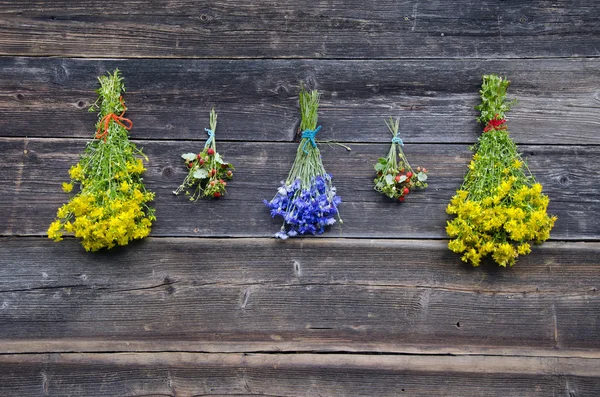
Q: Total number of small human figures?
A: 0